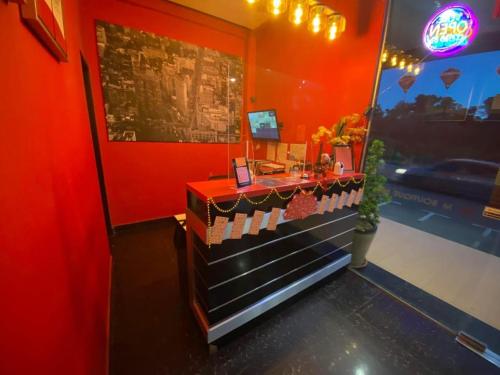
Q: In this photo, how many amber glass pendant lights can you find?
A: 5